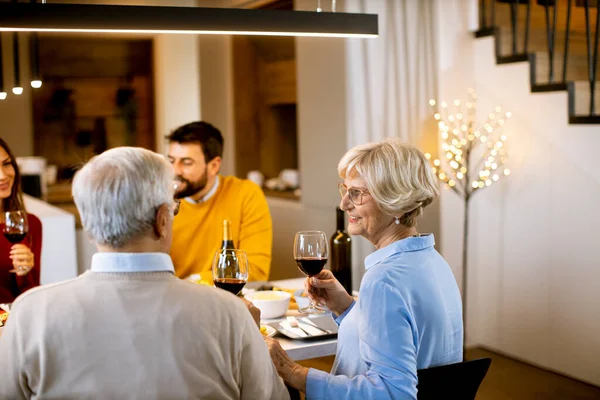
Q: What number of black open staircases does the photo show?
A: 1